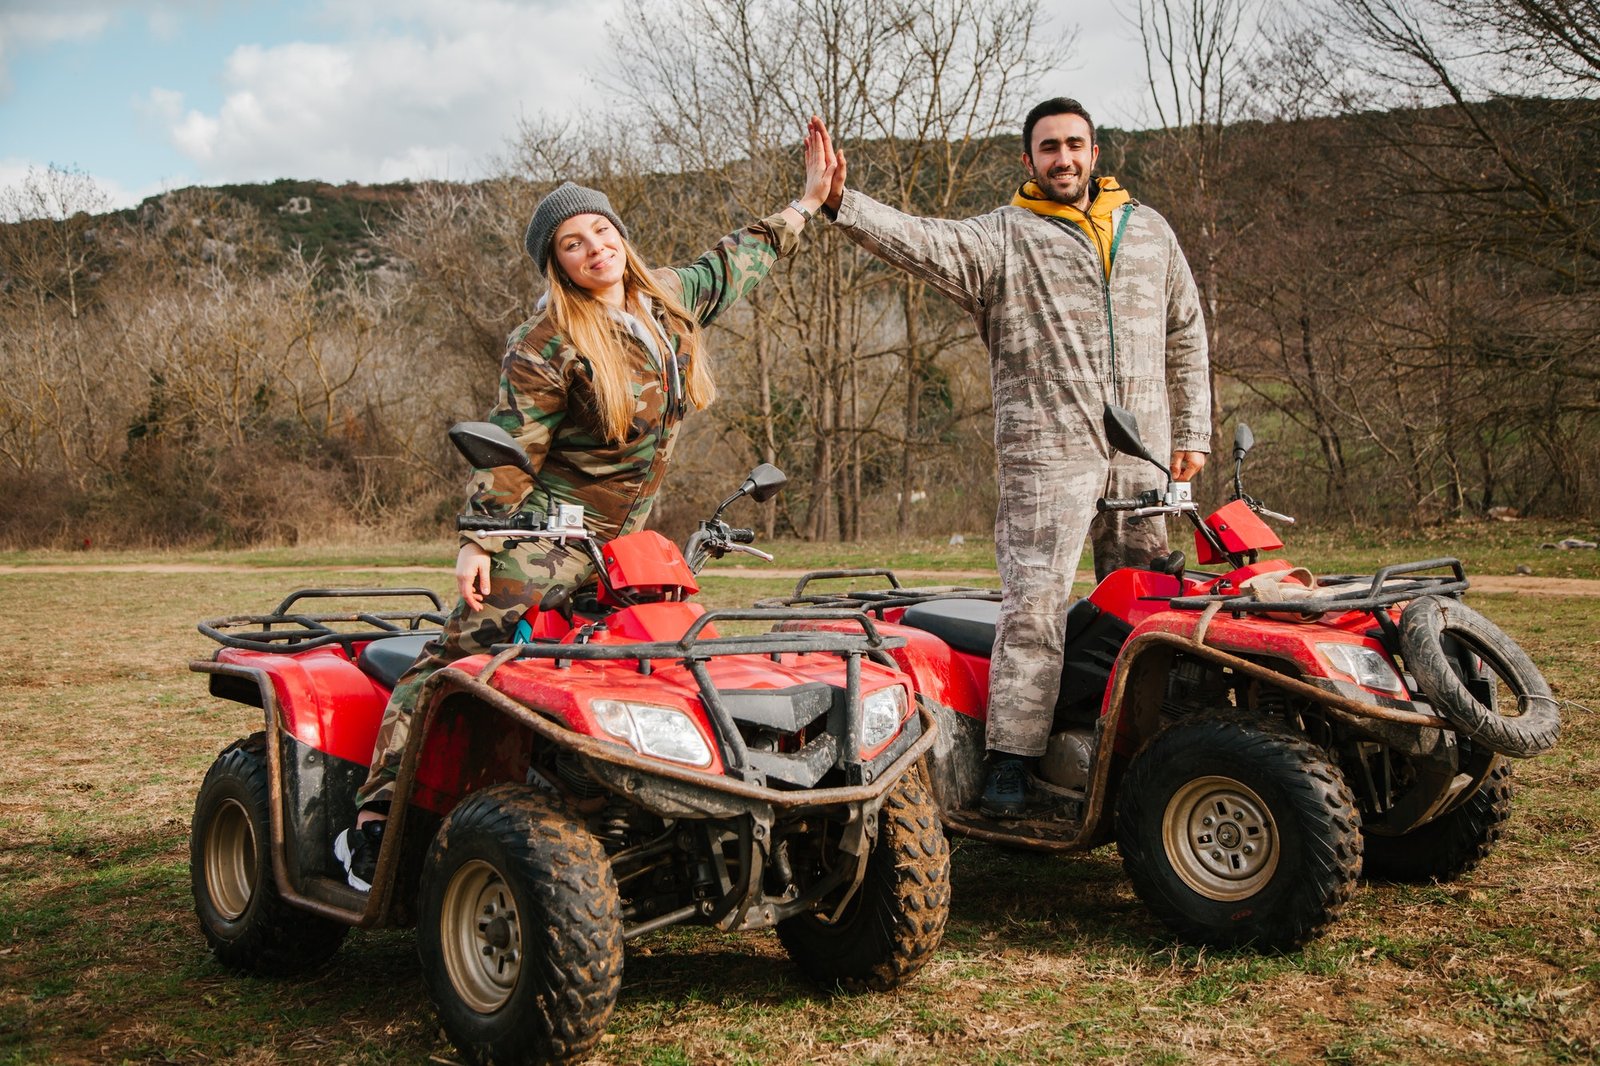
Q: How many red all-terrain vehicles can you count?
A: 2